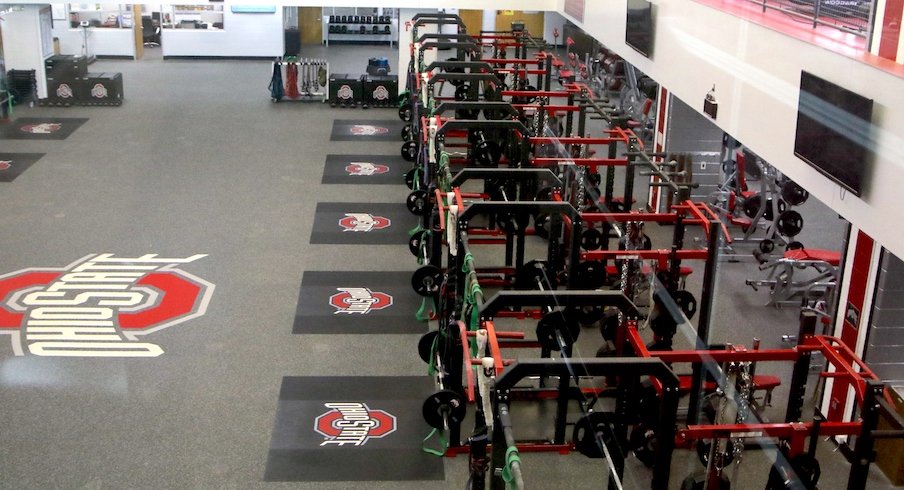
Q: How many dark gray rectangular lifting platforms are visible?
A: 7